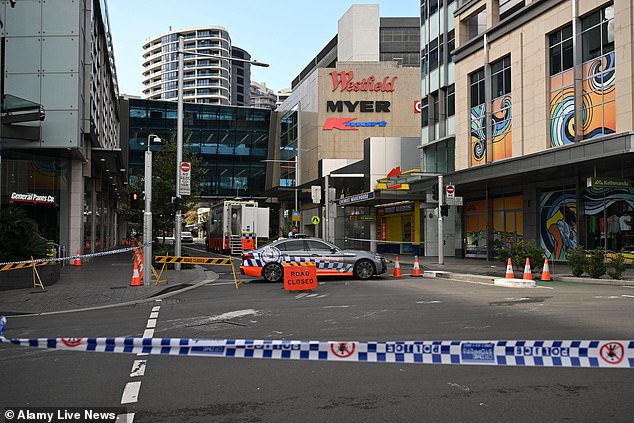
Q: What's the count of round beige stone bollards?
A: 0